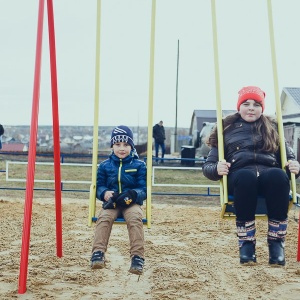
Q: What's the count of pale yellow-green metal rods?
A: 4